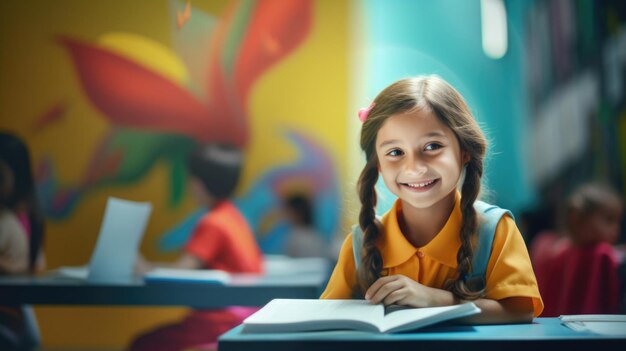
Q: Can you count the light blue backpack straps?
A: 2